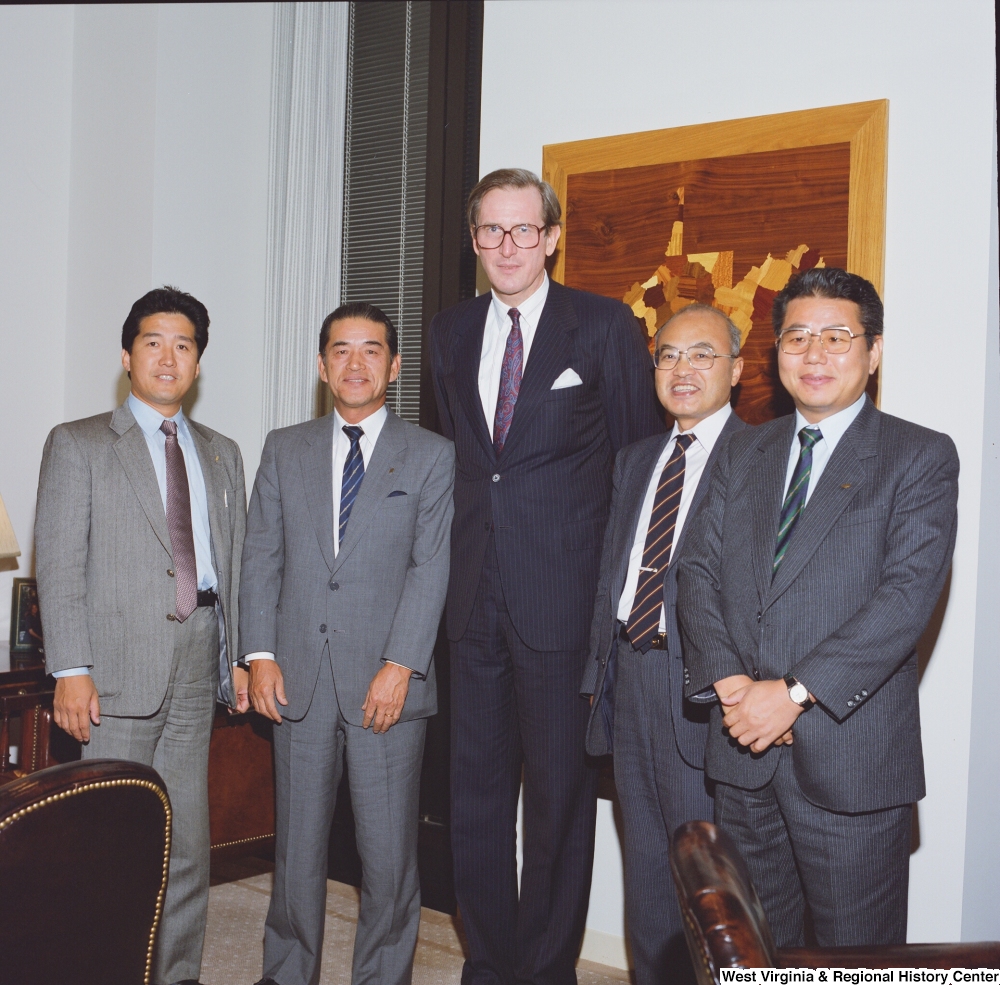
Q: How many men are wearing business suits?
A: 5